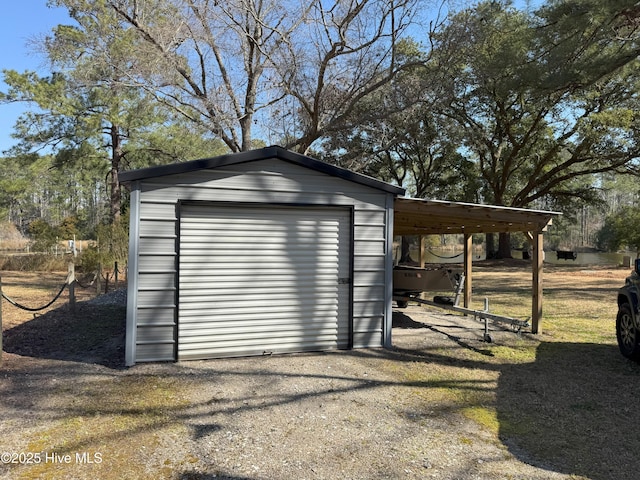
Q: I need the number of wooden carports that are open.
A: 1